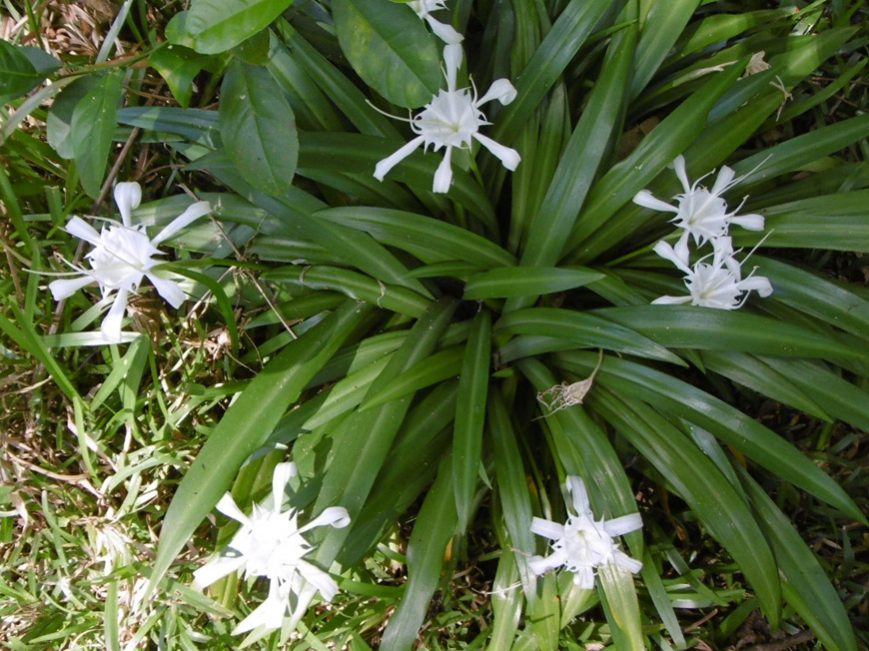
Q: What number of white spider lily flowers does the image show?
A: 7